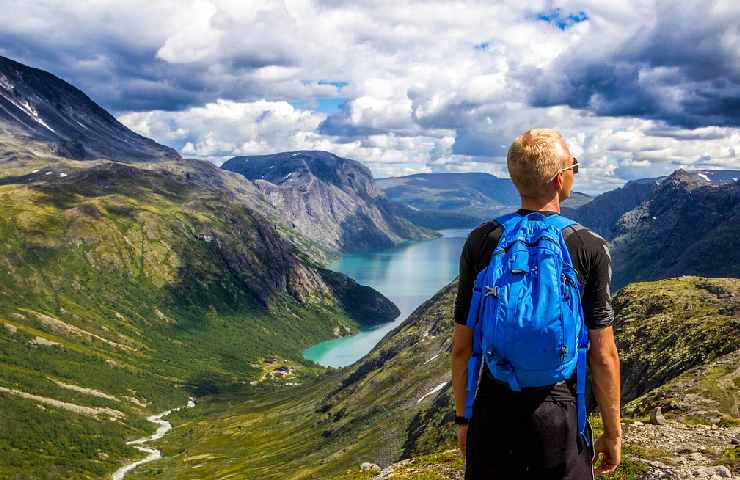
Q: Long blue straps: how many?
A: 2